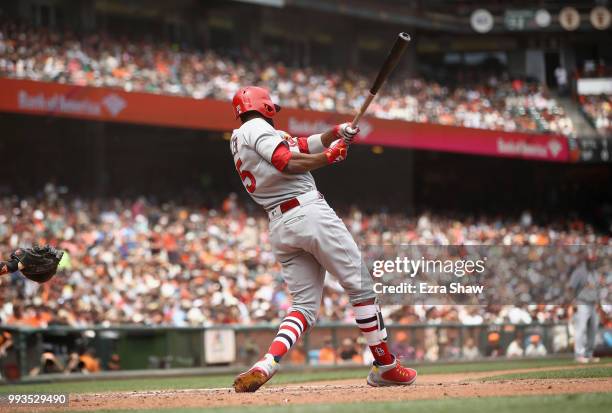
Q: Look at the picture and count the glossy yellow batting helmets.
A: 0